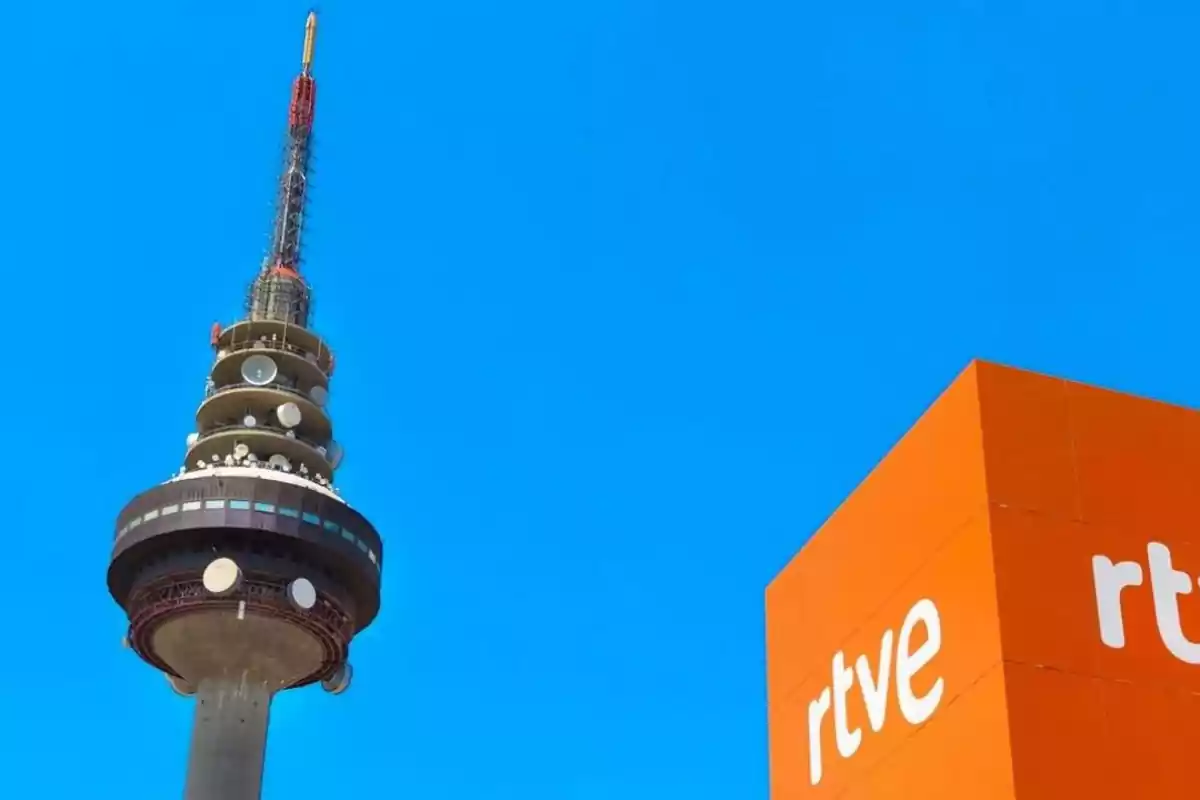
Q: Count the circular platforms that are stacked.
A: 4